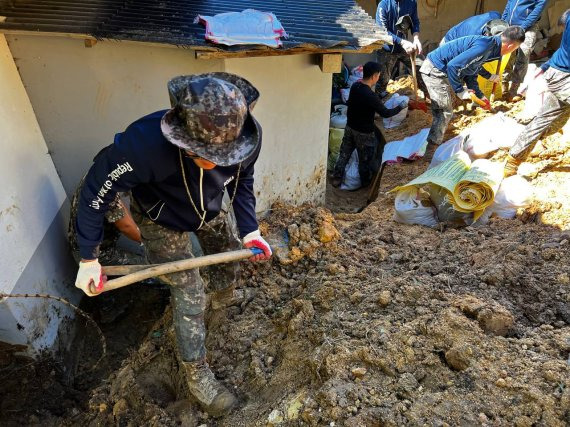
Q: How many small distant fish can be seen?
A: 0